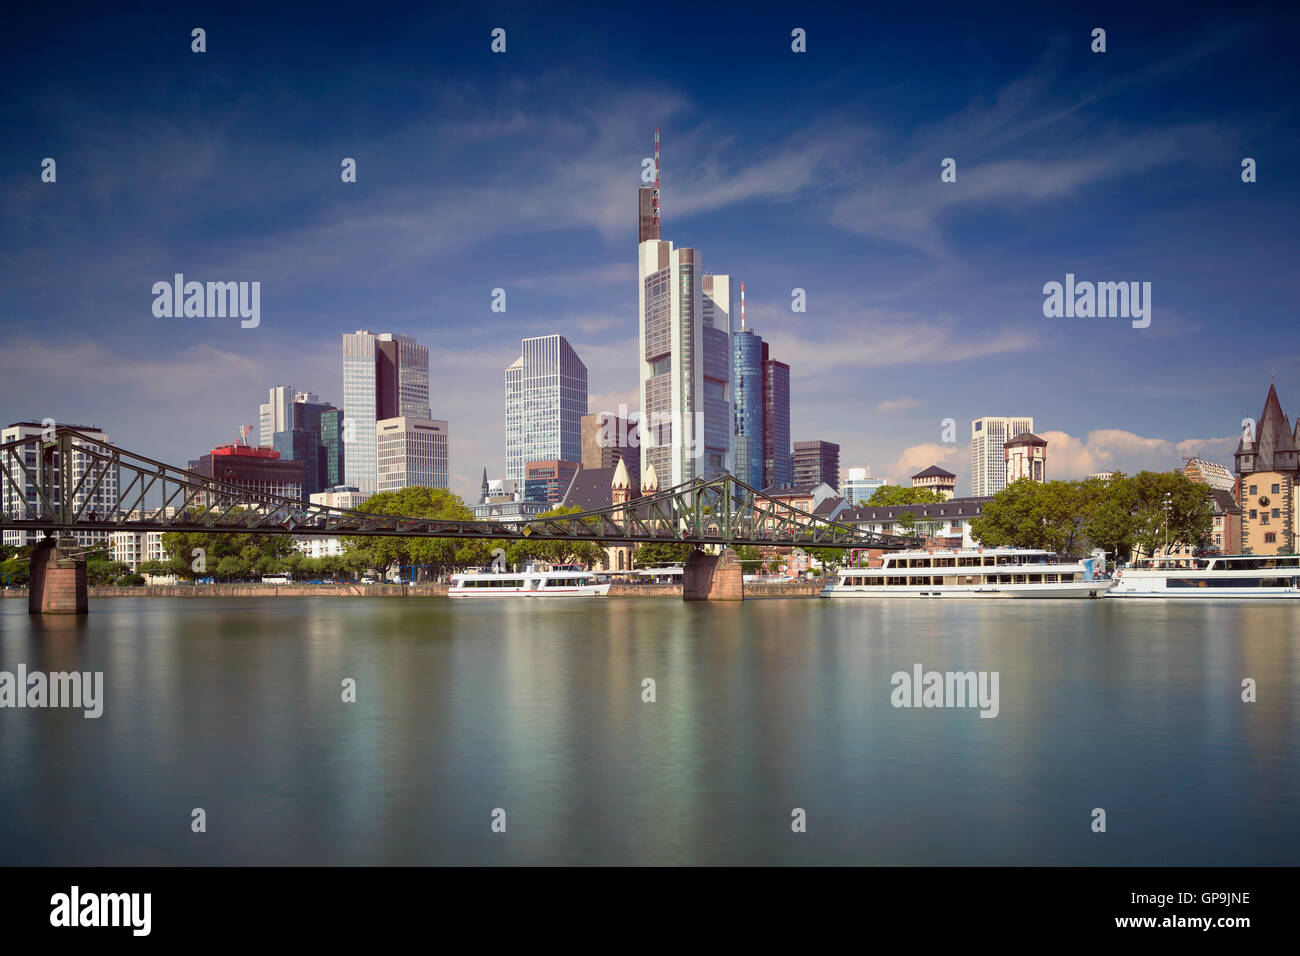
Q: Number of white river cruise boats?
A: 3